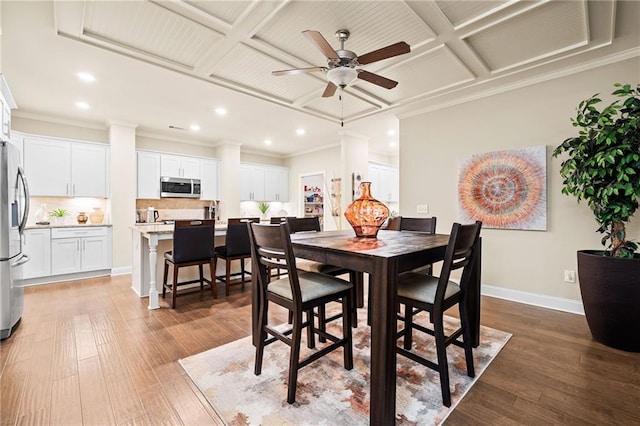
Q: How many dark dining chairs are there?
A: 4